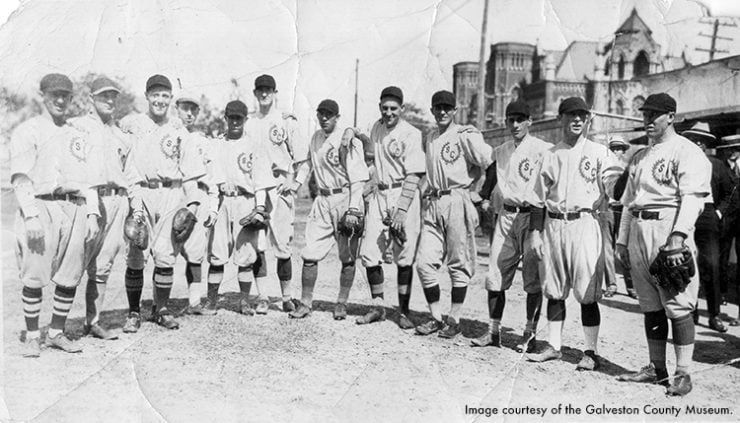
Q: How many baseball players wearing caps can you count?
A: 12